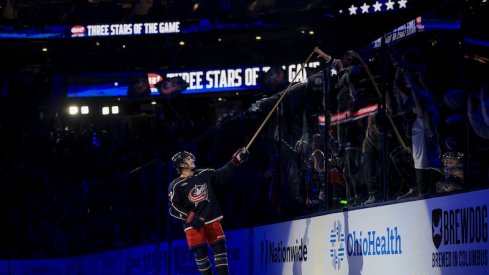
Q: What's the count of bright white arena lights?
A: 4